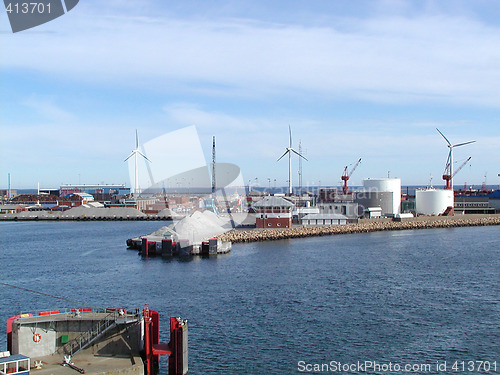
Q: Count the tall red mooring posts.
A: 2